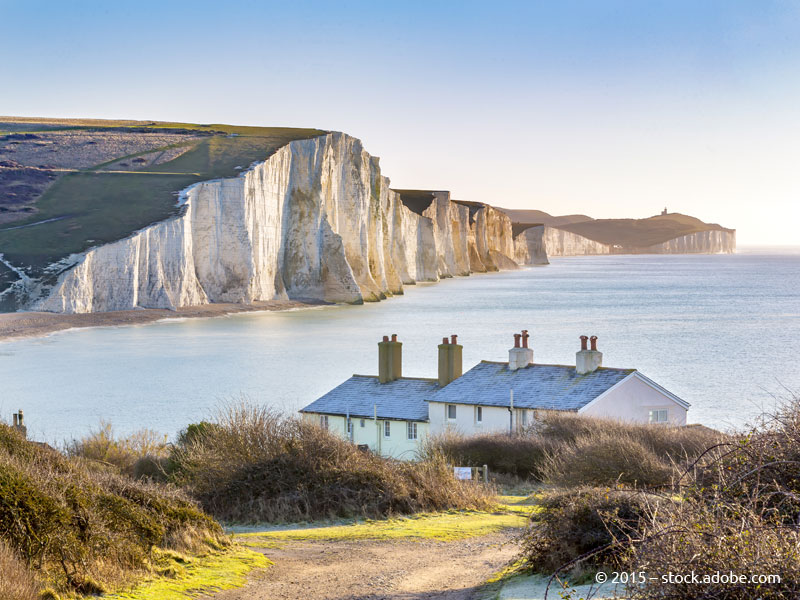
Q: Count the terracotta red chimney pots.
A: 9